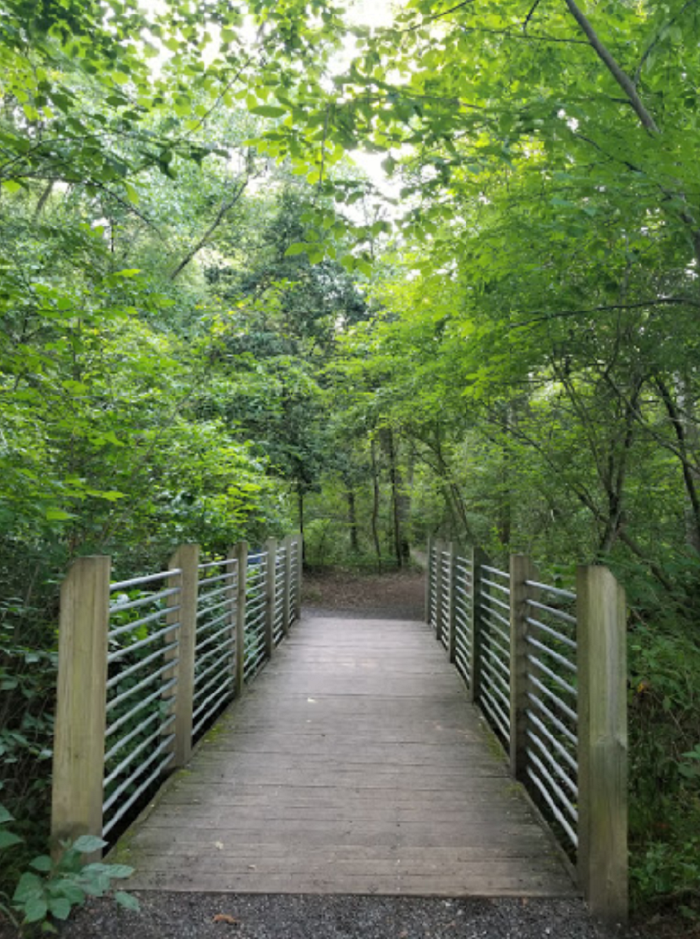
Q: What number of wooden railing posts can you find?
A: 12